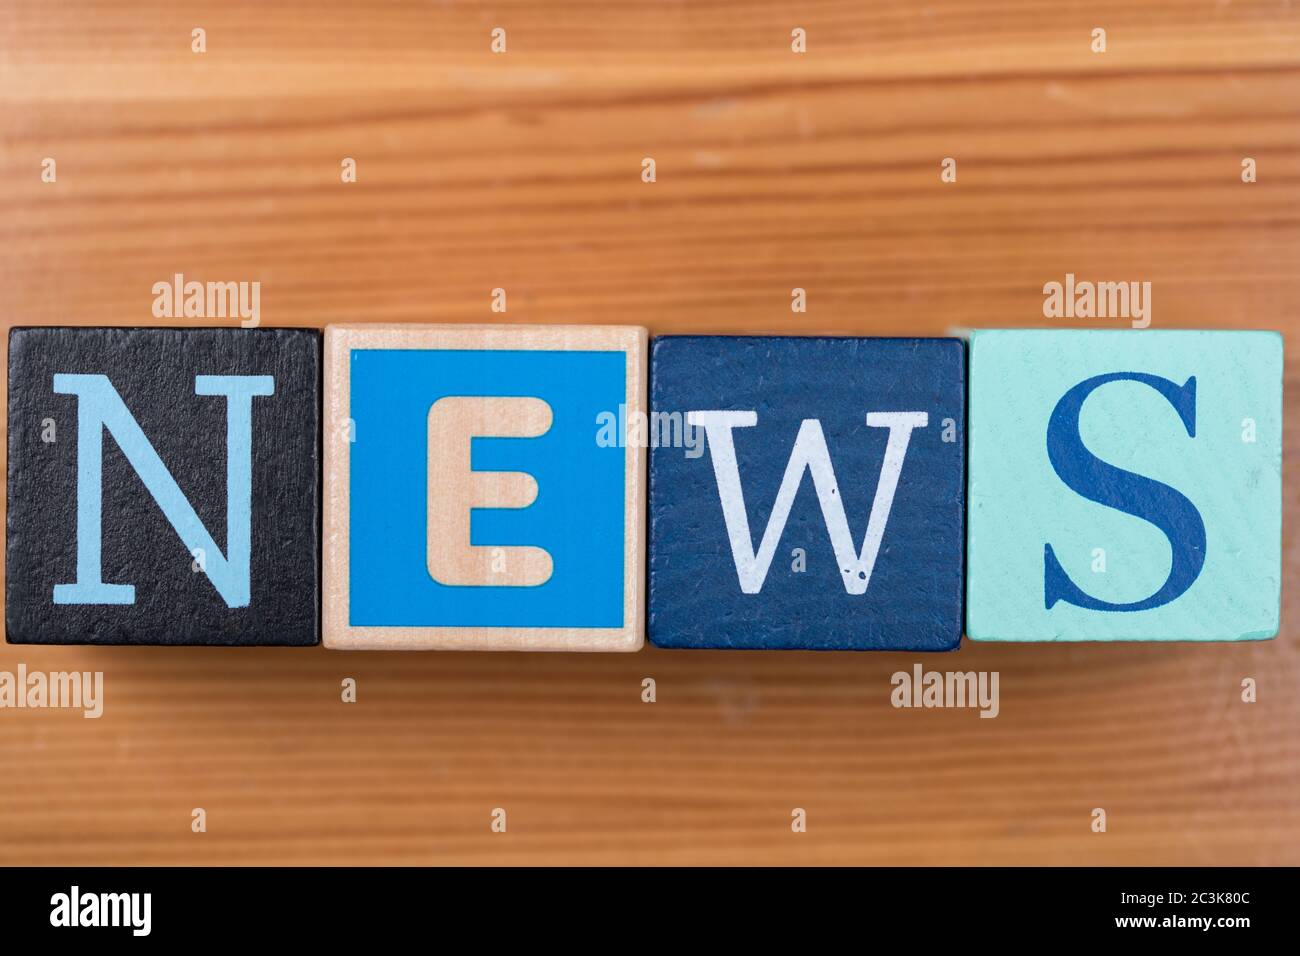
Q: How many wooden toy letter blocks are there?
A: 4